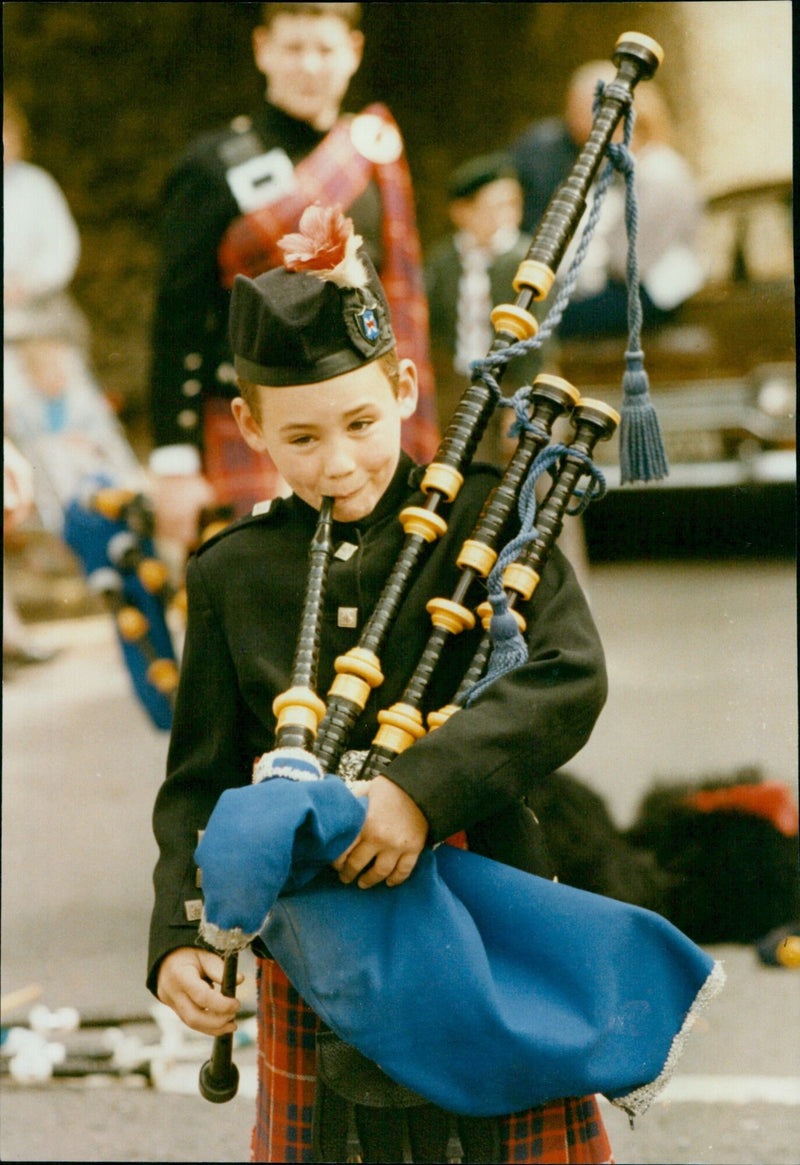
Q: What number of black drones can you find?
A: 3